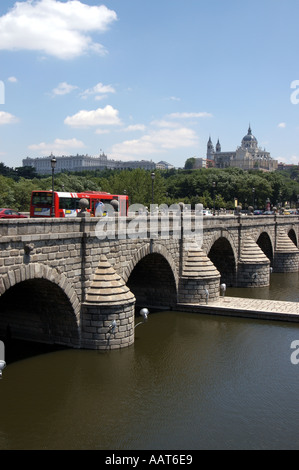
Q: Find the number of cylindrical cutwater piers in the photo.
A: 4